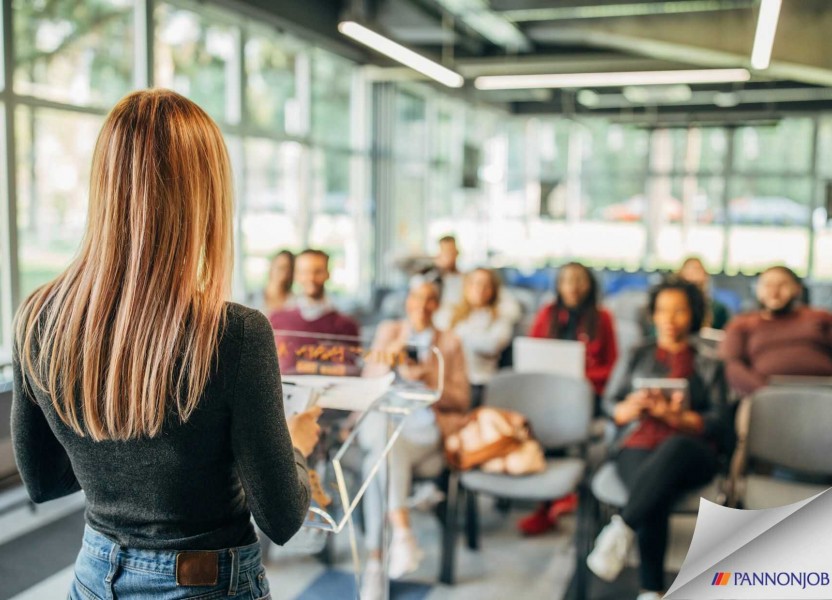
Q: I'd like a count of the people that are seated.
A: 9